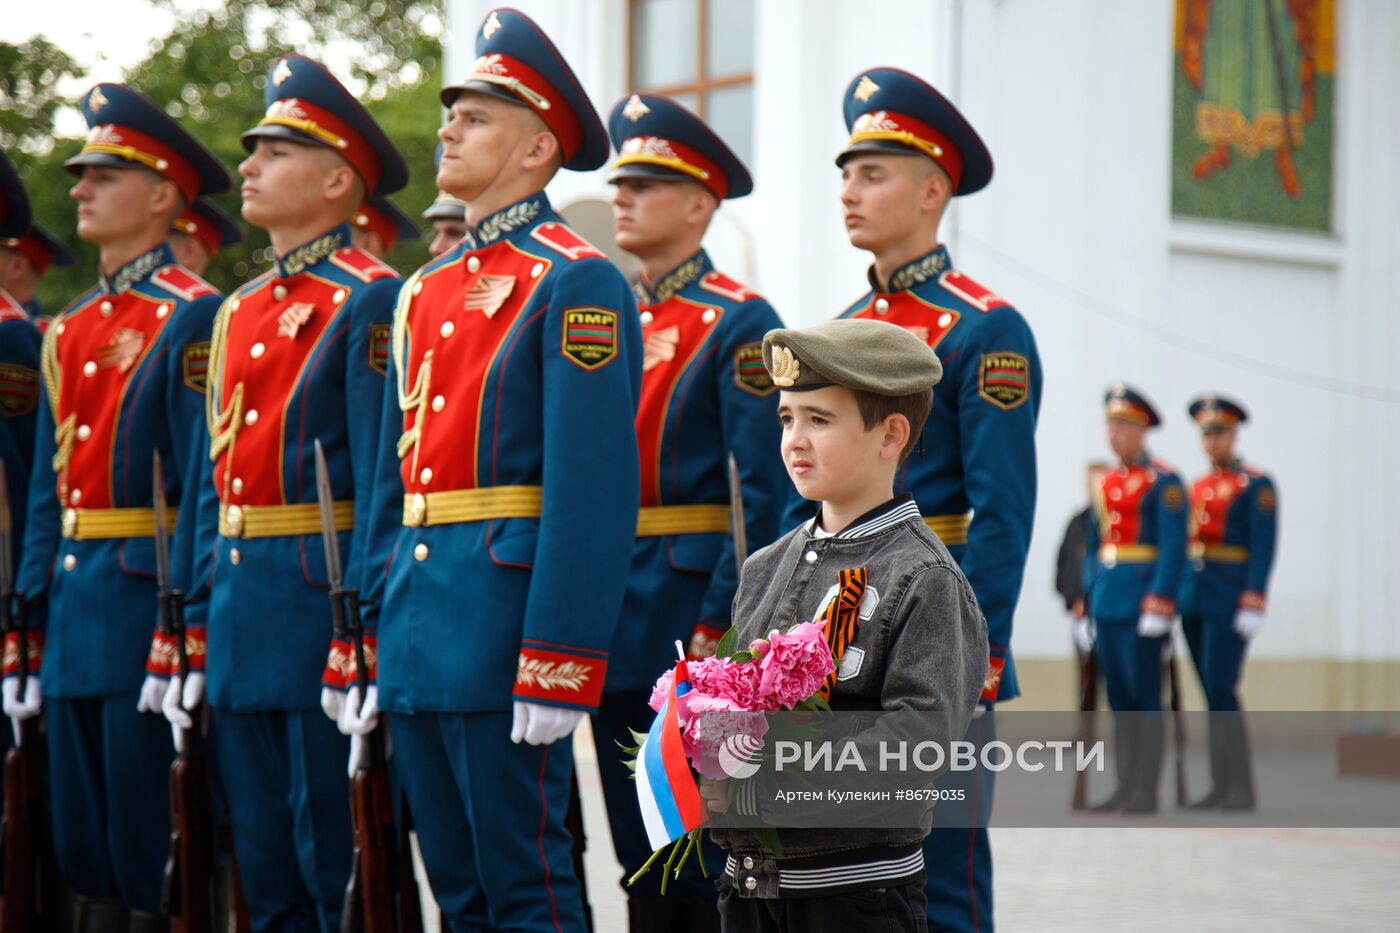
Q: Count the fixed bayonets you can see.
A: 4